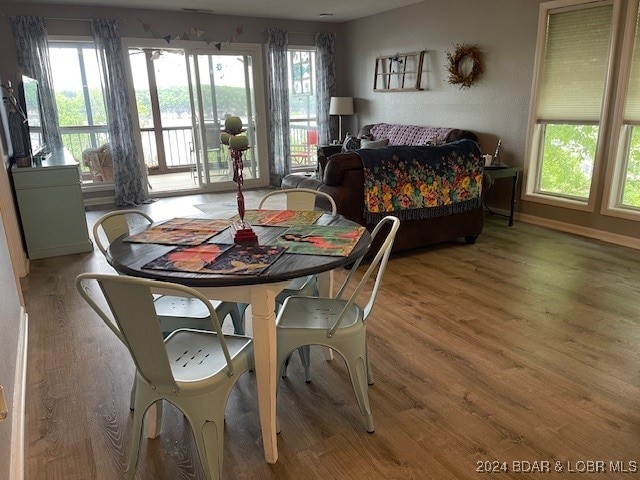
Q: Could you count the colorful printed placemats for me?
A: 4